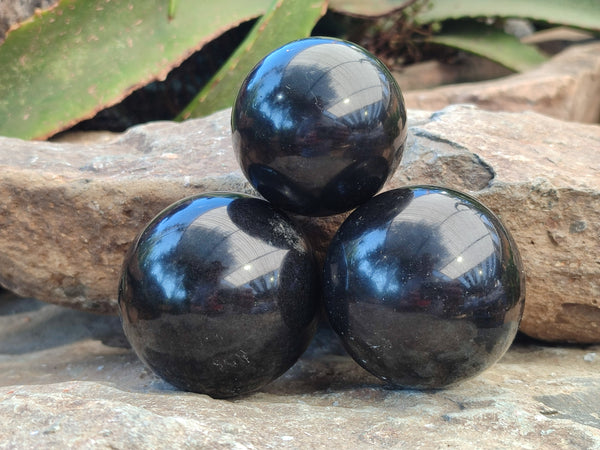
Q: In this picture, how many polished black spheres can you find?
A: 3